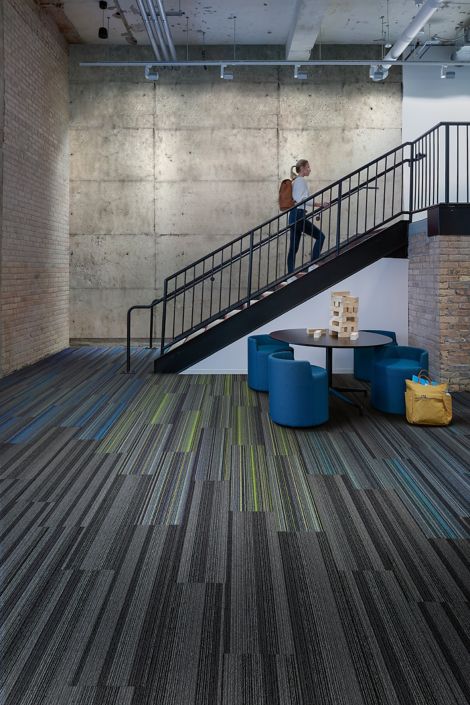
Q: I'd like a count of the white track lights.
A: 5